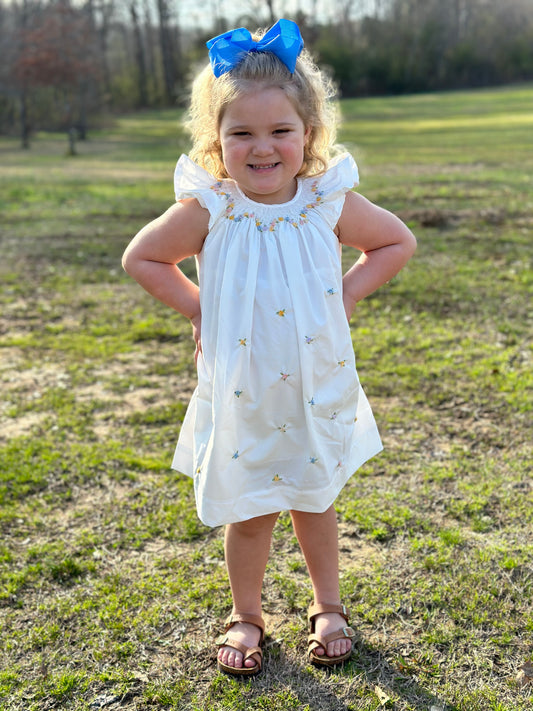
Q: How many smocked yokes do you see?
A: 1